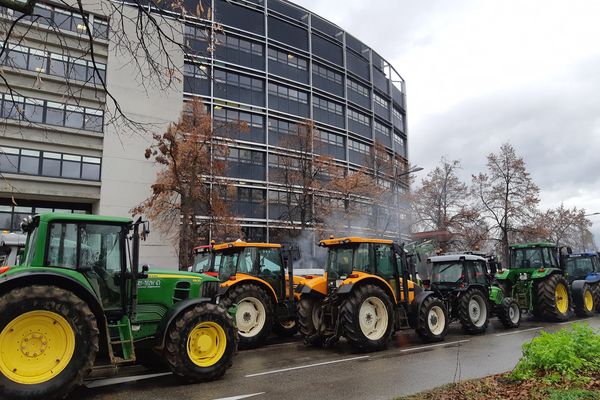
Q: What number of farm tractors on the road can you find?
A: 7